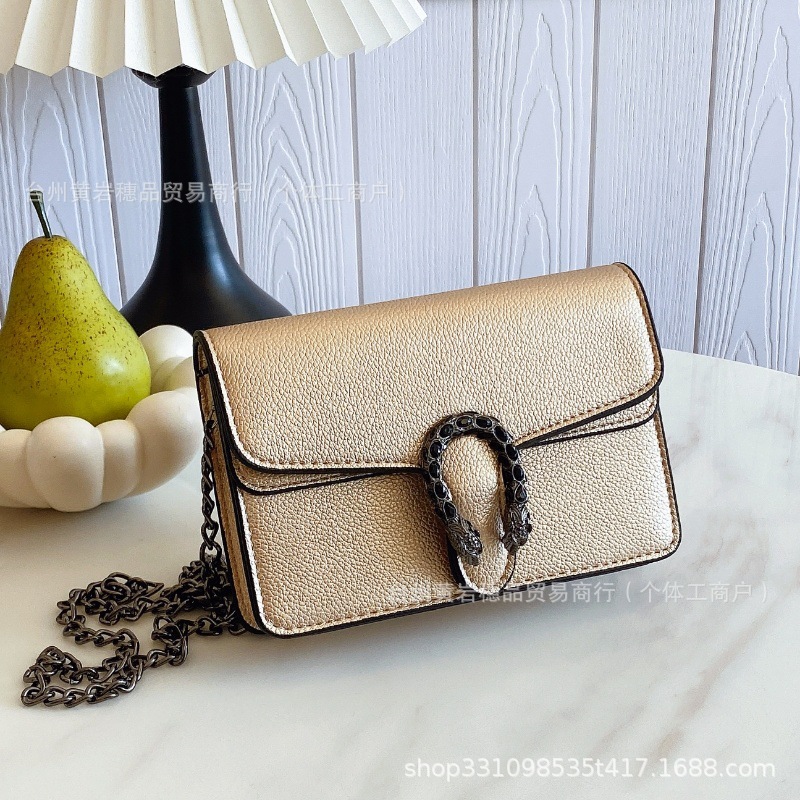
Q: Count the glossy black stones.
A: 11